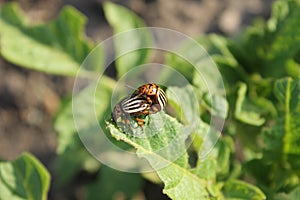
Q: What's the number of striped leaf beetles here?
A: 2